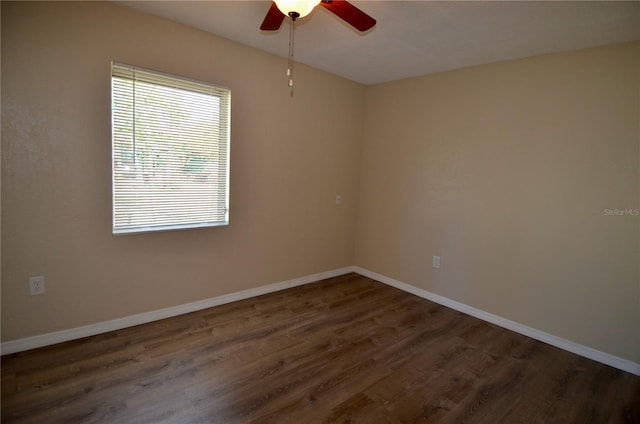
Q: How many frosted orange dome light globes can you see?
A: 1